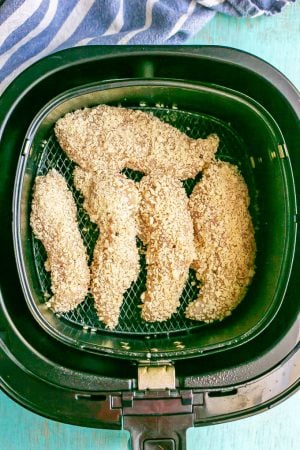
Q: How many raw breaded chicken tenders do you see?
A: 5